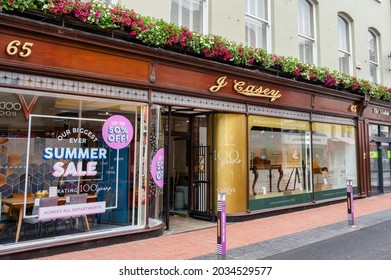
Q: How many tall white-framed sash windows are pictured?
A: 5